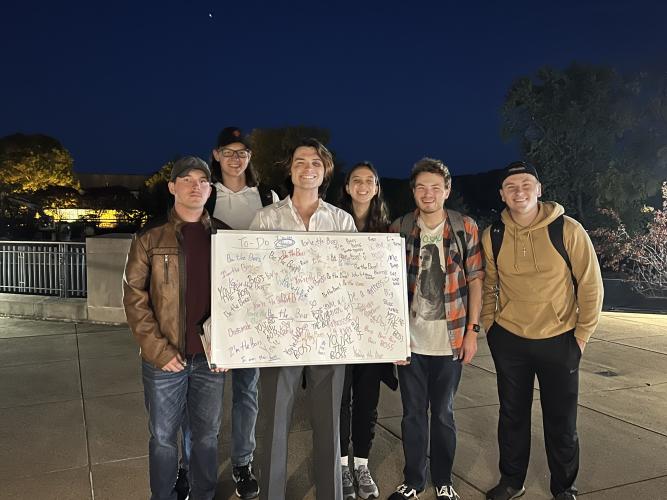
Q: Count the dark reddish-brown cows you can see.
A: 0